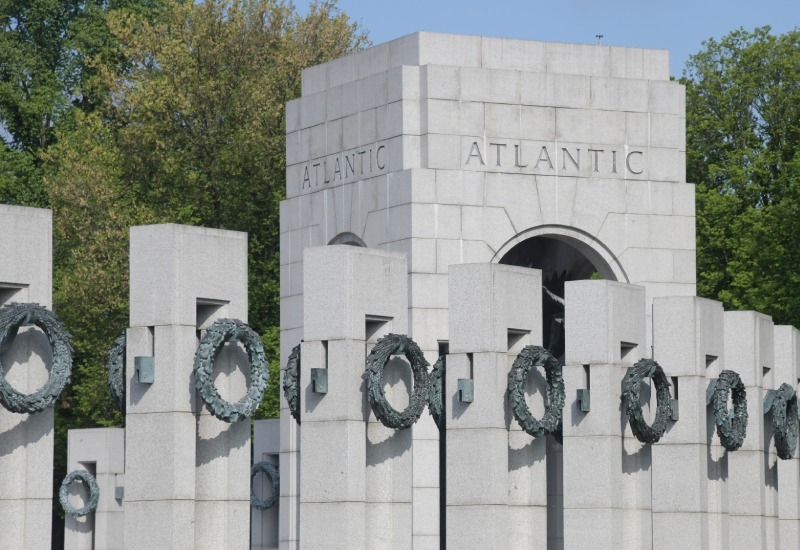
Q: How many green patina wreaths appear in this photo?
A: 12